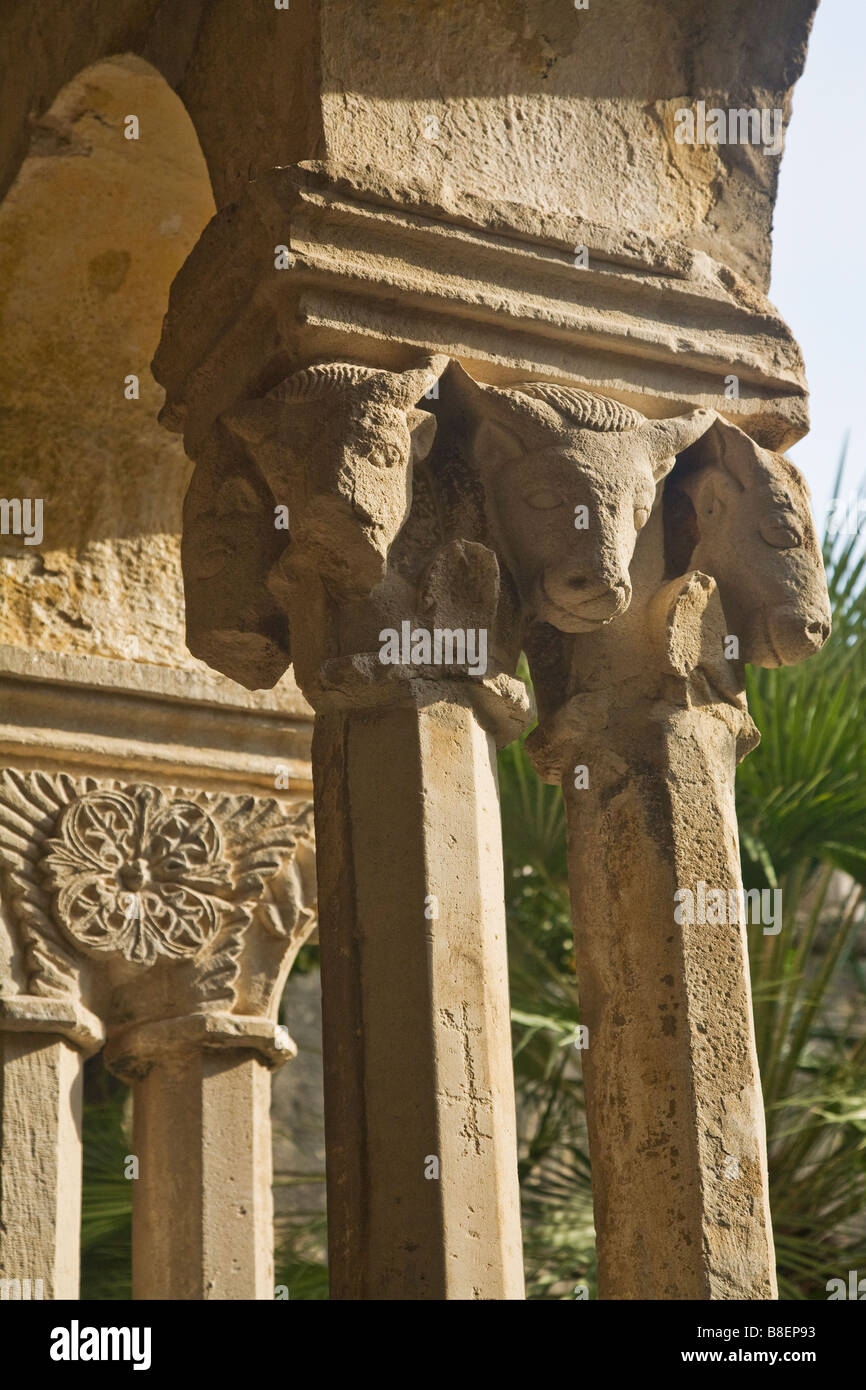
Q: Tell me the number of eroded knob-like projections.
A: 2